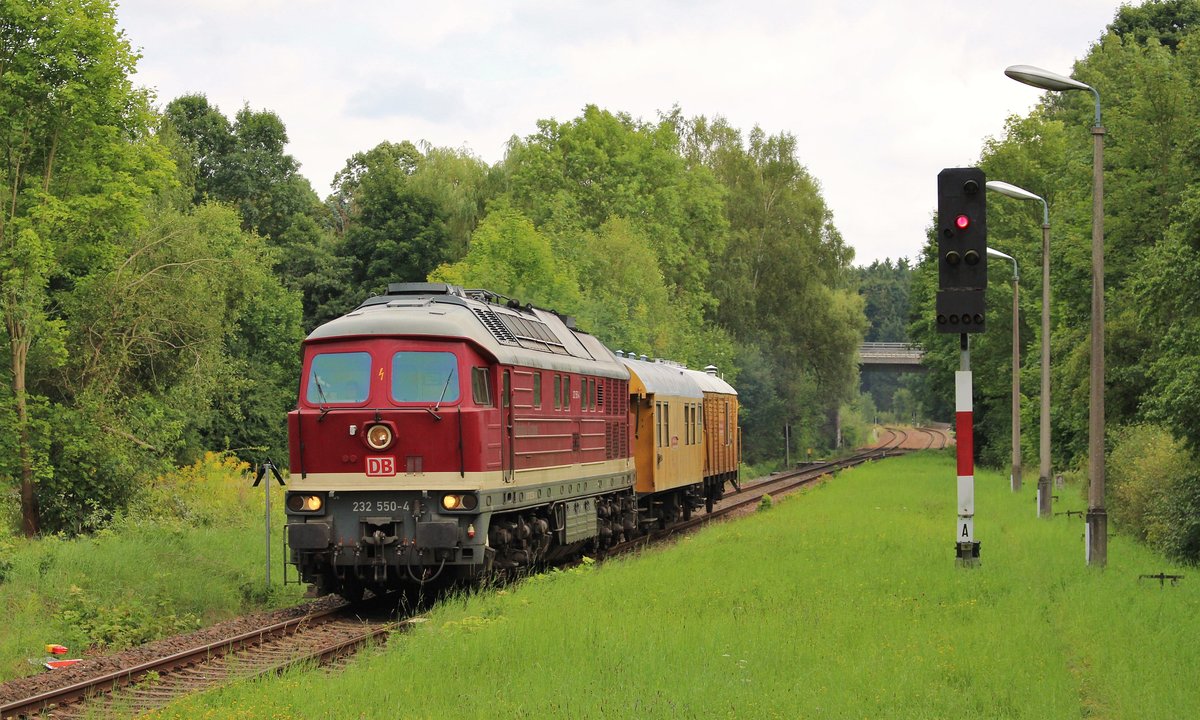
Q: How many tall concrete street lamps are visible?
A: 3